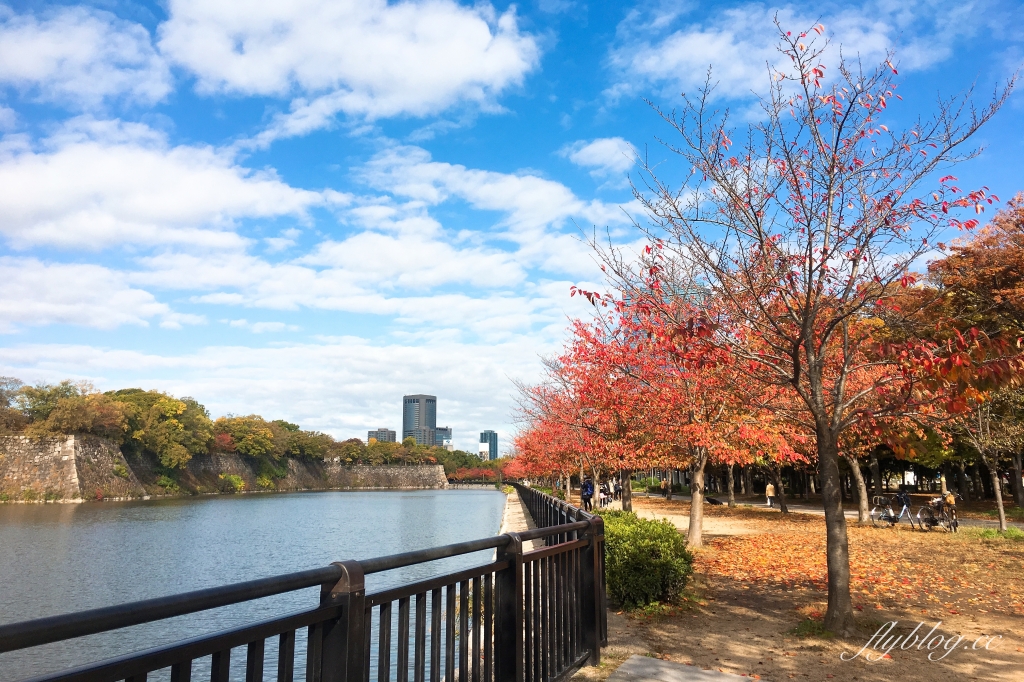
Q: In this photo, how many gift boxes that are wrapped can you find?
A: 0